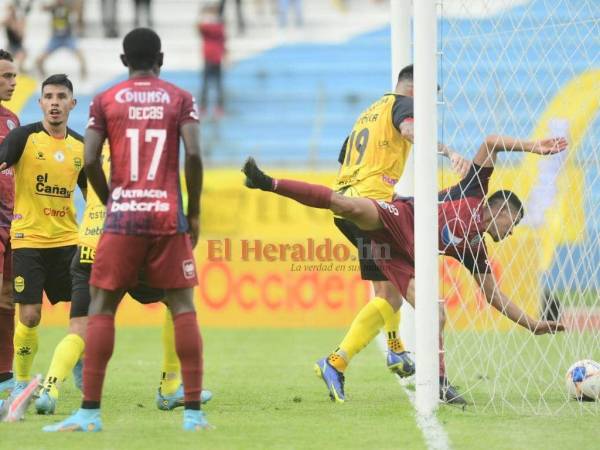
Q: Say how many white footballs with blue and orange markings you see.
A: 1